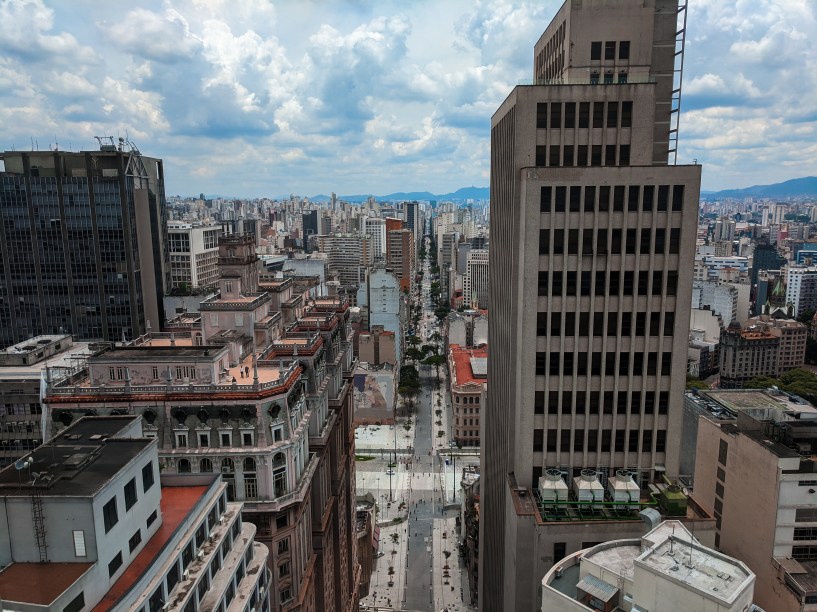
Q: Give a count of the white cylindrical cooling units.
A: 3